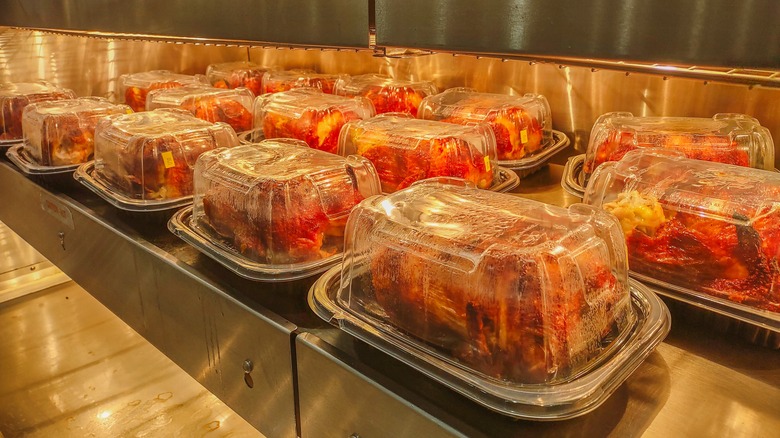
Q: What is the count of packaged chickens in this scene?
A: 15